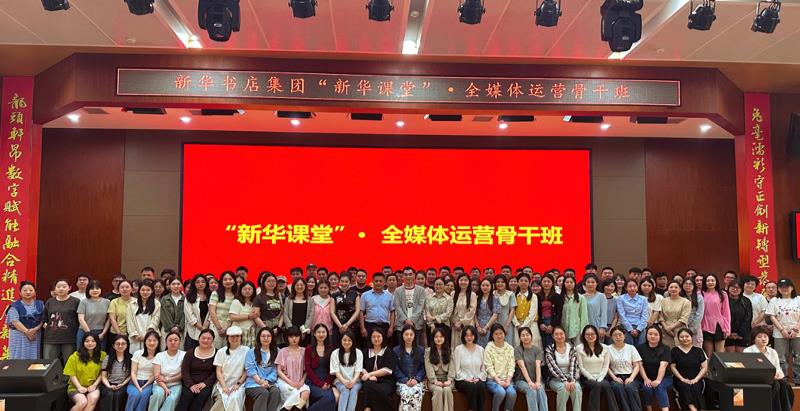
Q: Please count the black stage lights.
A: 10